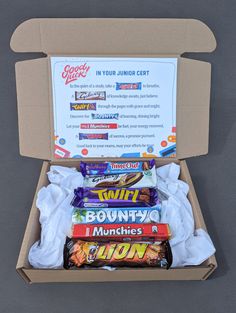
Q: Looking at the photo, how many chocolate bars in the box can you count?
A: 6